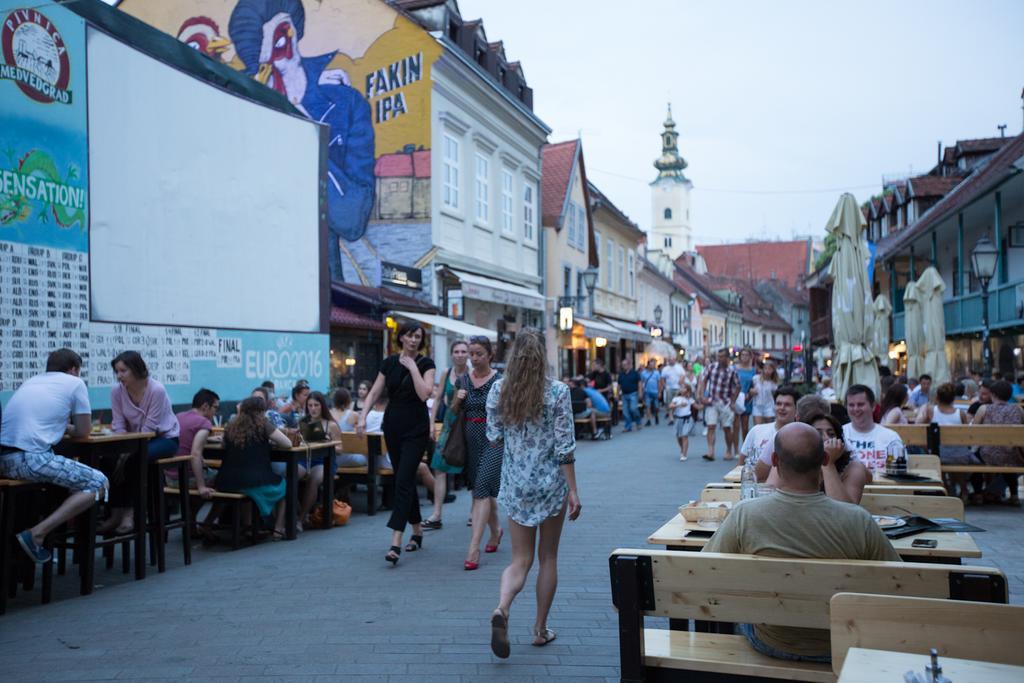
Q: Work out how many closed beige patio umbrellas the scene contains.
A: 4